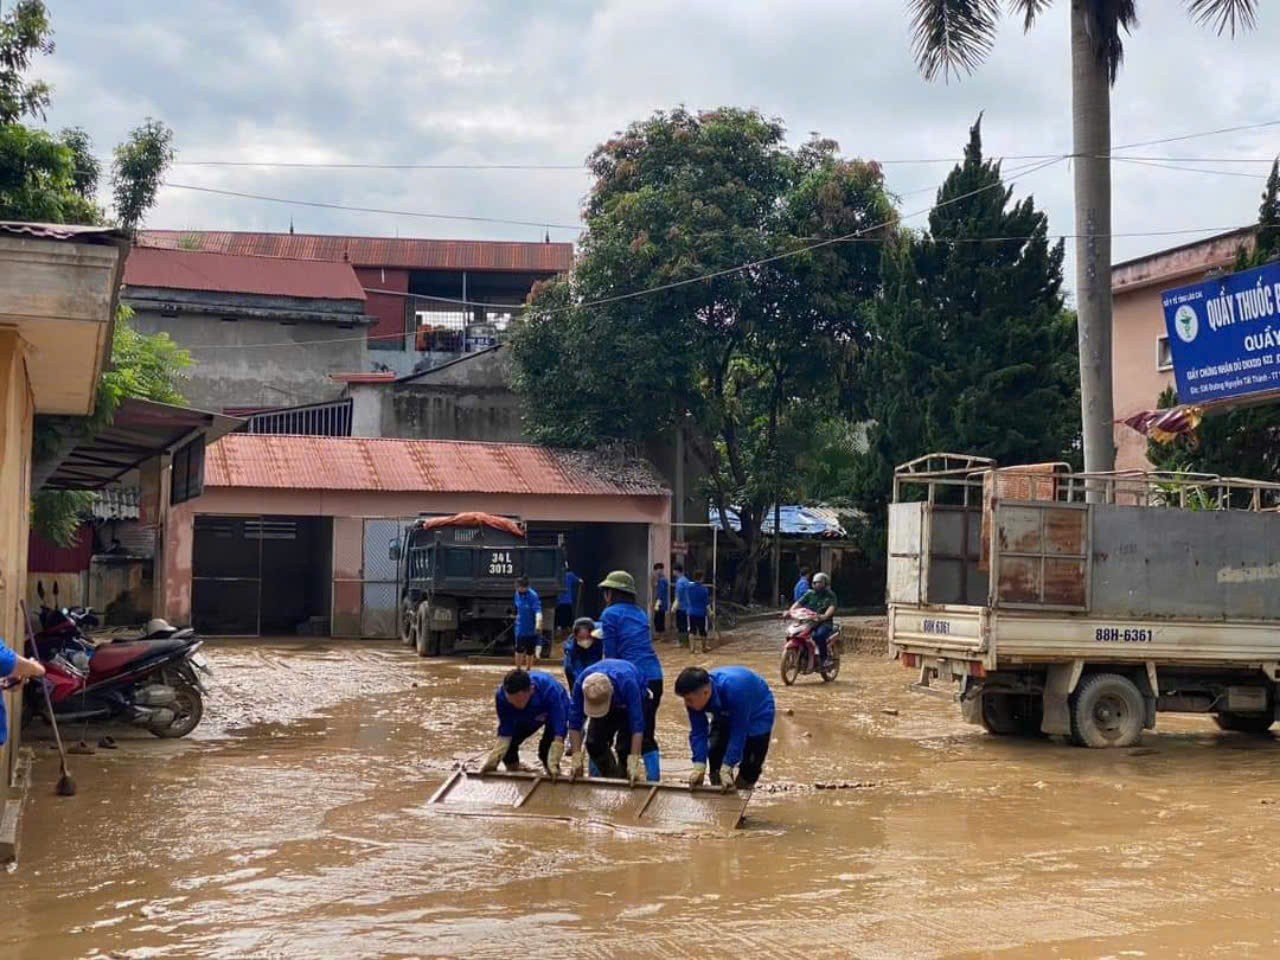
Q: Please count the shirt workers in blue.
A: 12